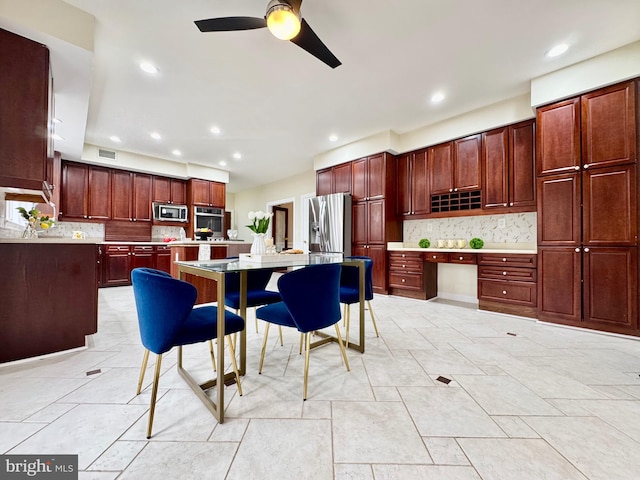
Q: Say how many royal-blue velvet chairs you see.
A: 4